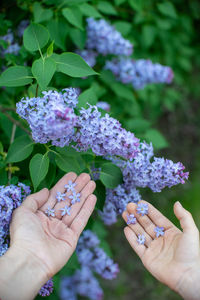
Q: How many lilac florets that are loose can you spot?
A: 9